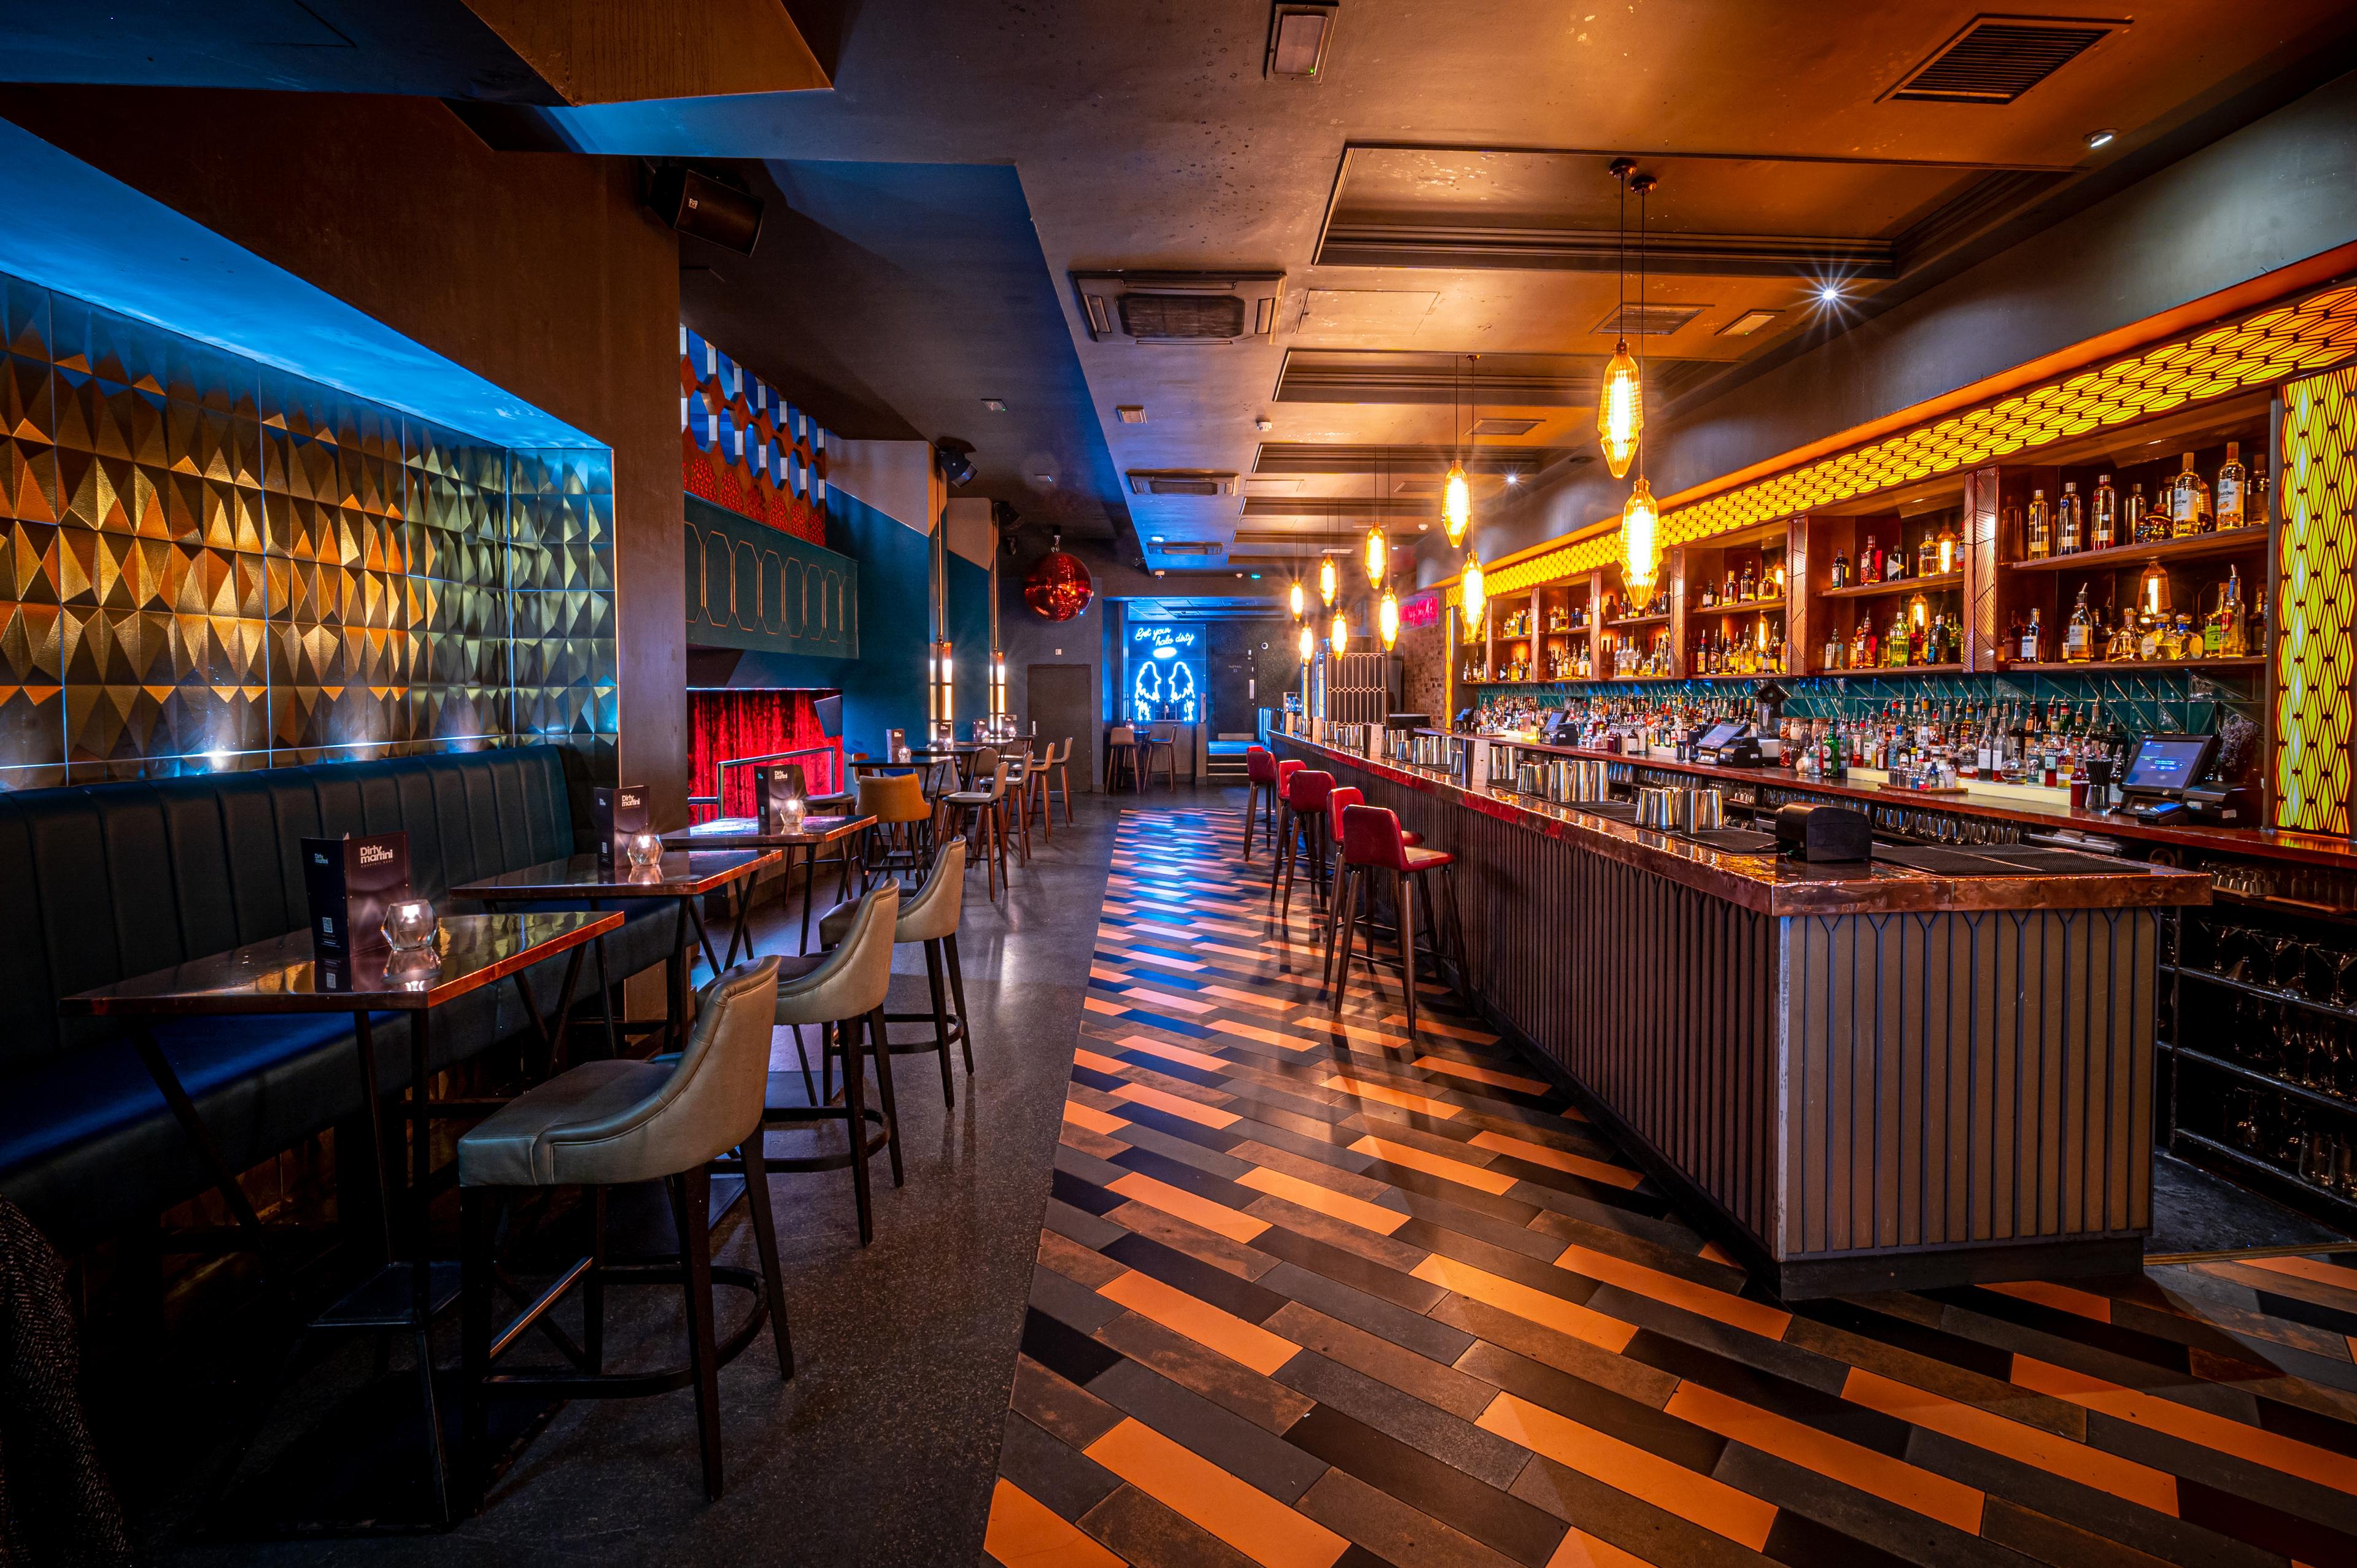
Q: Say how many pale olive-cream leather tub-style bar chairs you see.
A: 3